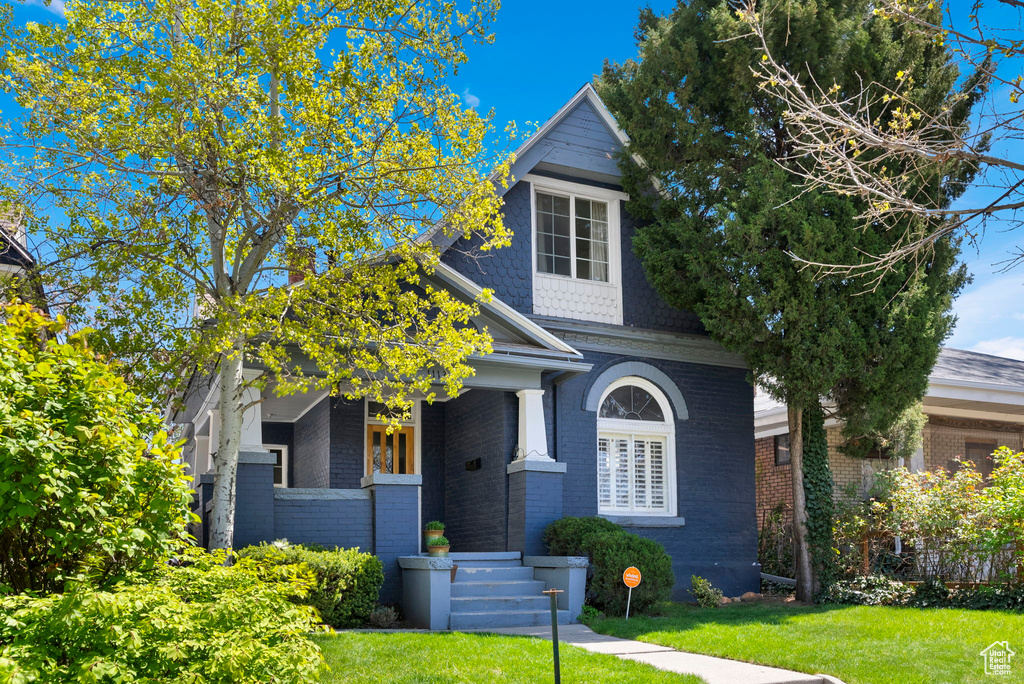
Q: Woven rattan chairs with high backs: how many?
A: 0